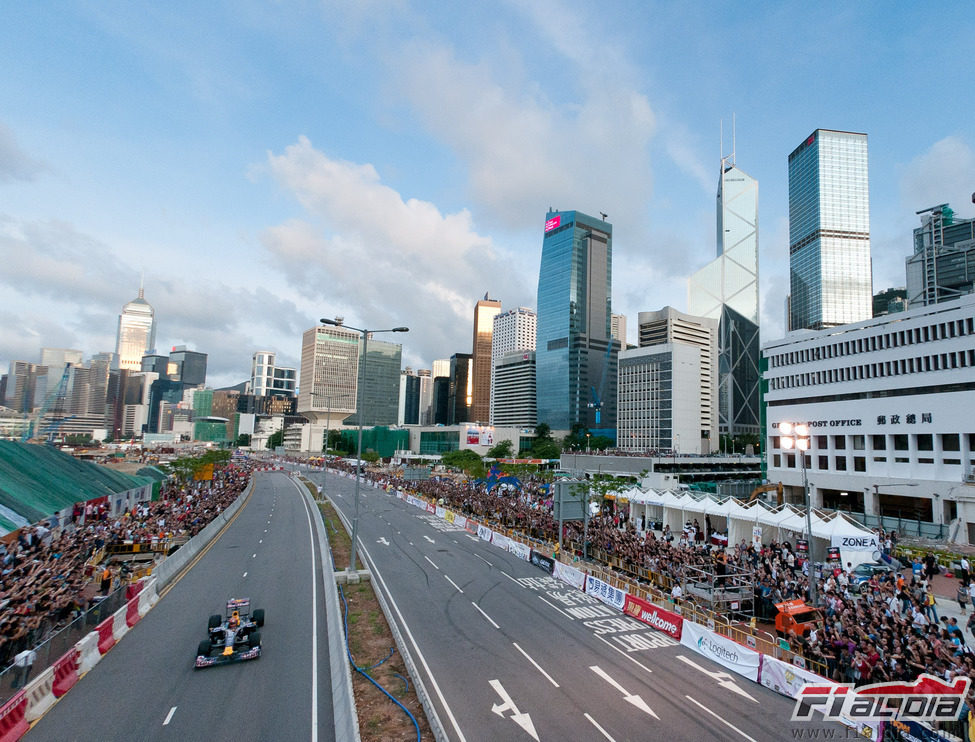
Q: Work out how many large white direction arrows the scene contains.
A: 3